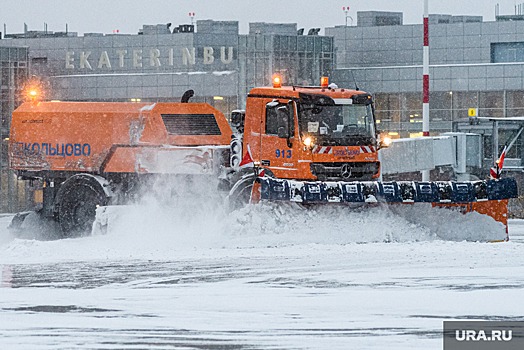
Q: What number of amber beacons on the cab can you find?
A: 2